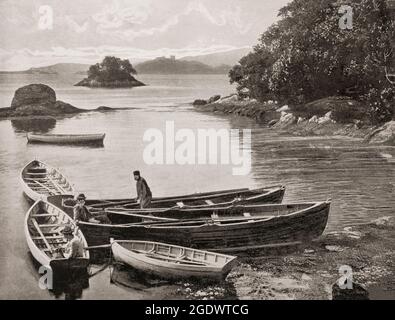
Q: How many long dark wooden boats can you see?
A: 2